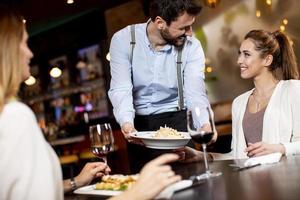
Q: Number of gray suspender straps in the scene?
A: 2